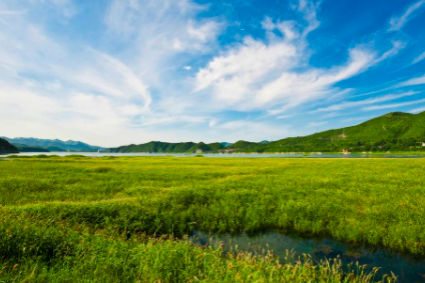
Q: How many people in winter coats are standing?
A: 0